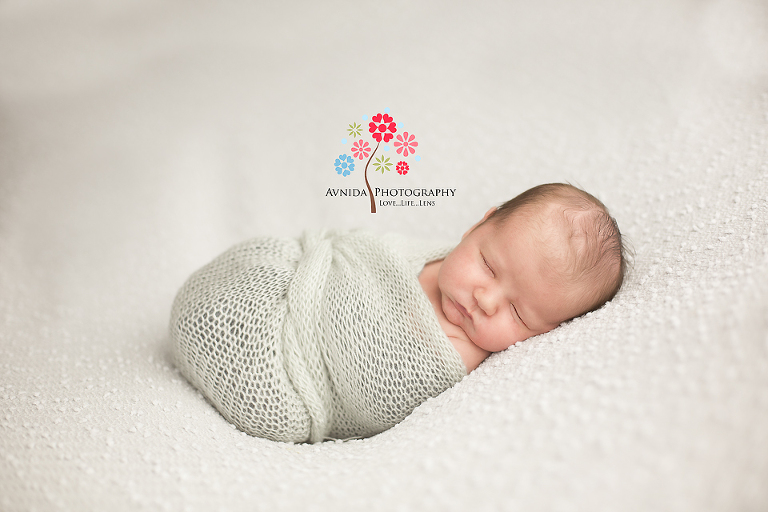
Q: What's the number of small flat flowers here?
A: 7